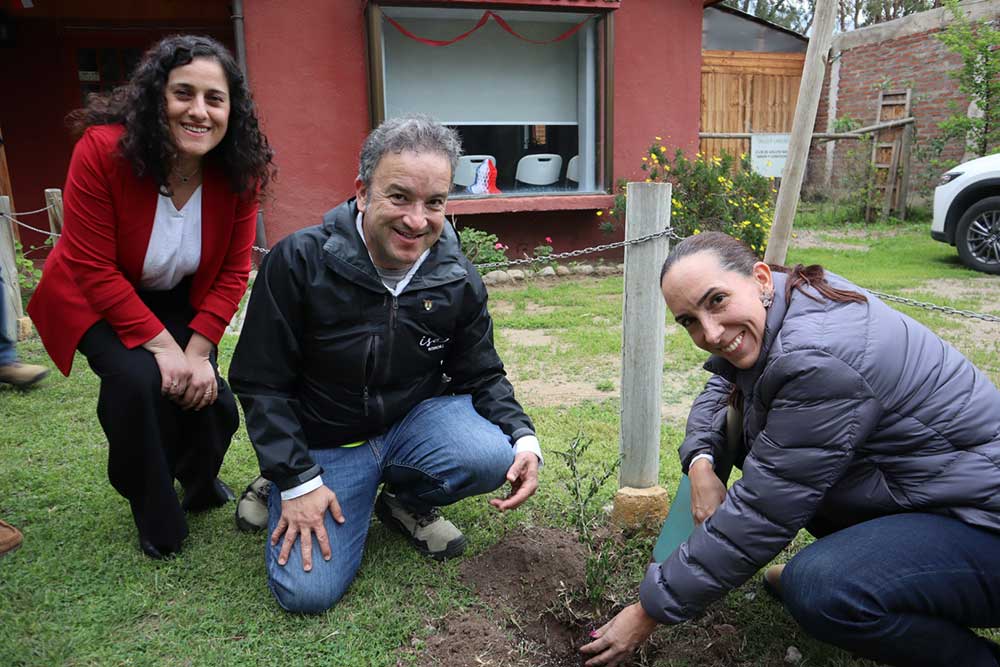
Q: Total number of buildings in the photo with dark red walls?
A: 1